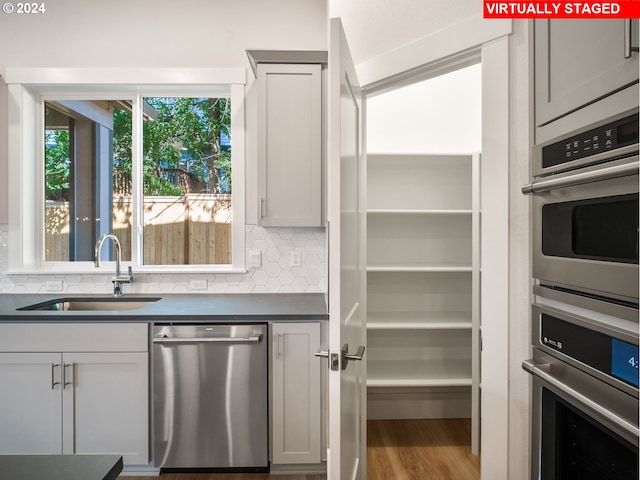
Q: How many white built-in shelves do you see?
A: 5